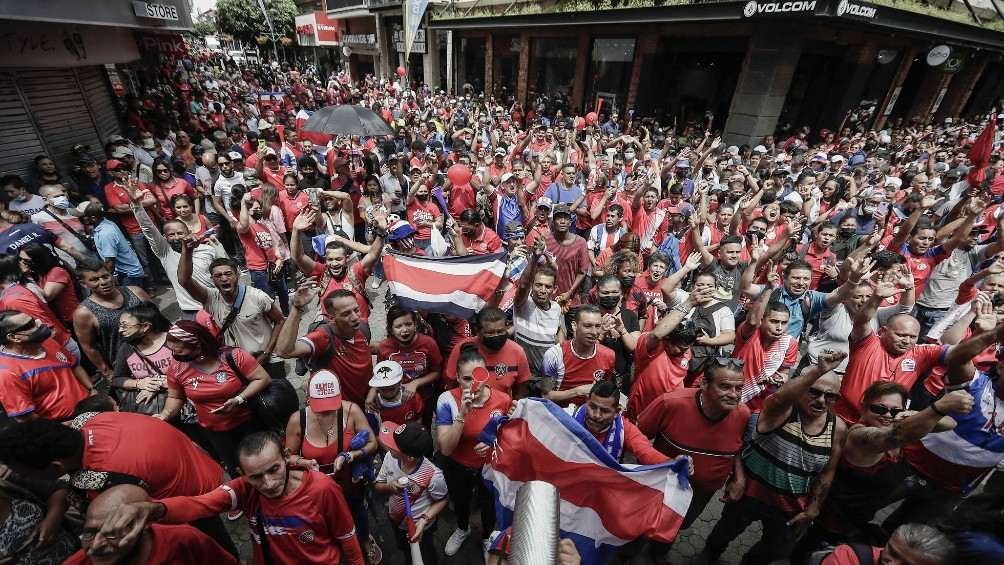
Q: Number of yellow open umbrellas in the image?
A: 0